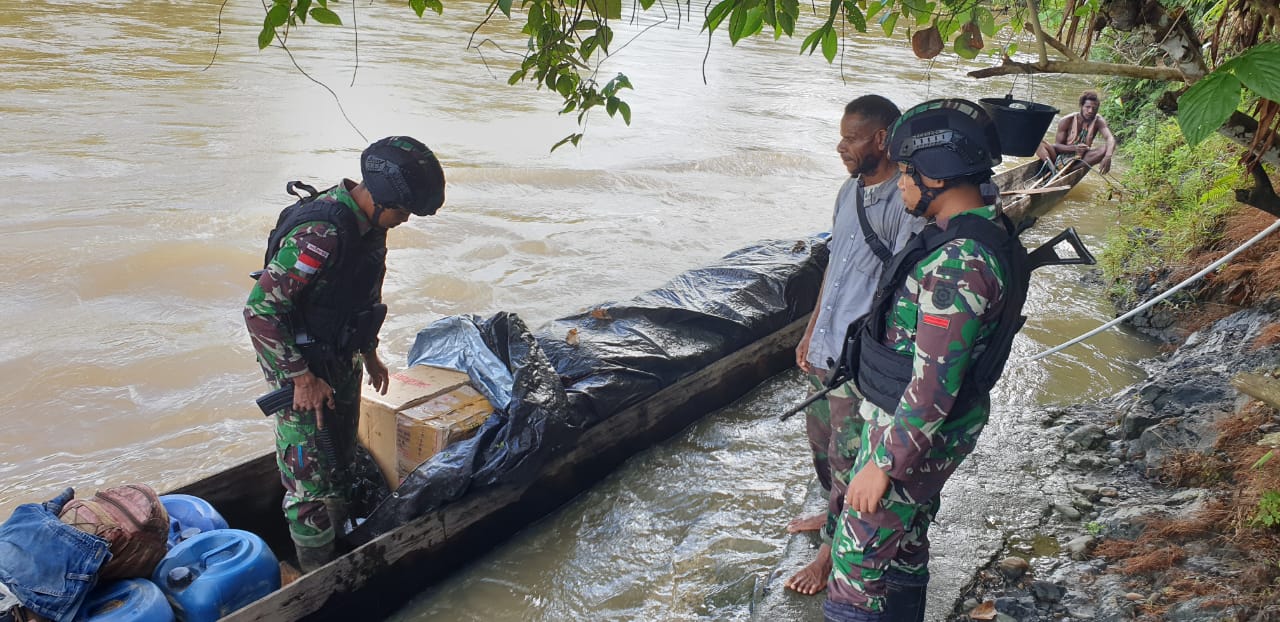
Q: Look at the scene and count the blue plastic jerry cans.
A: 3